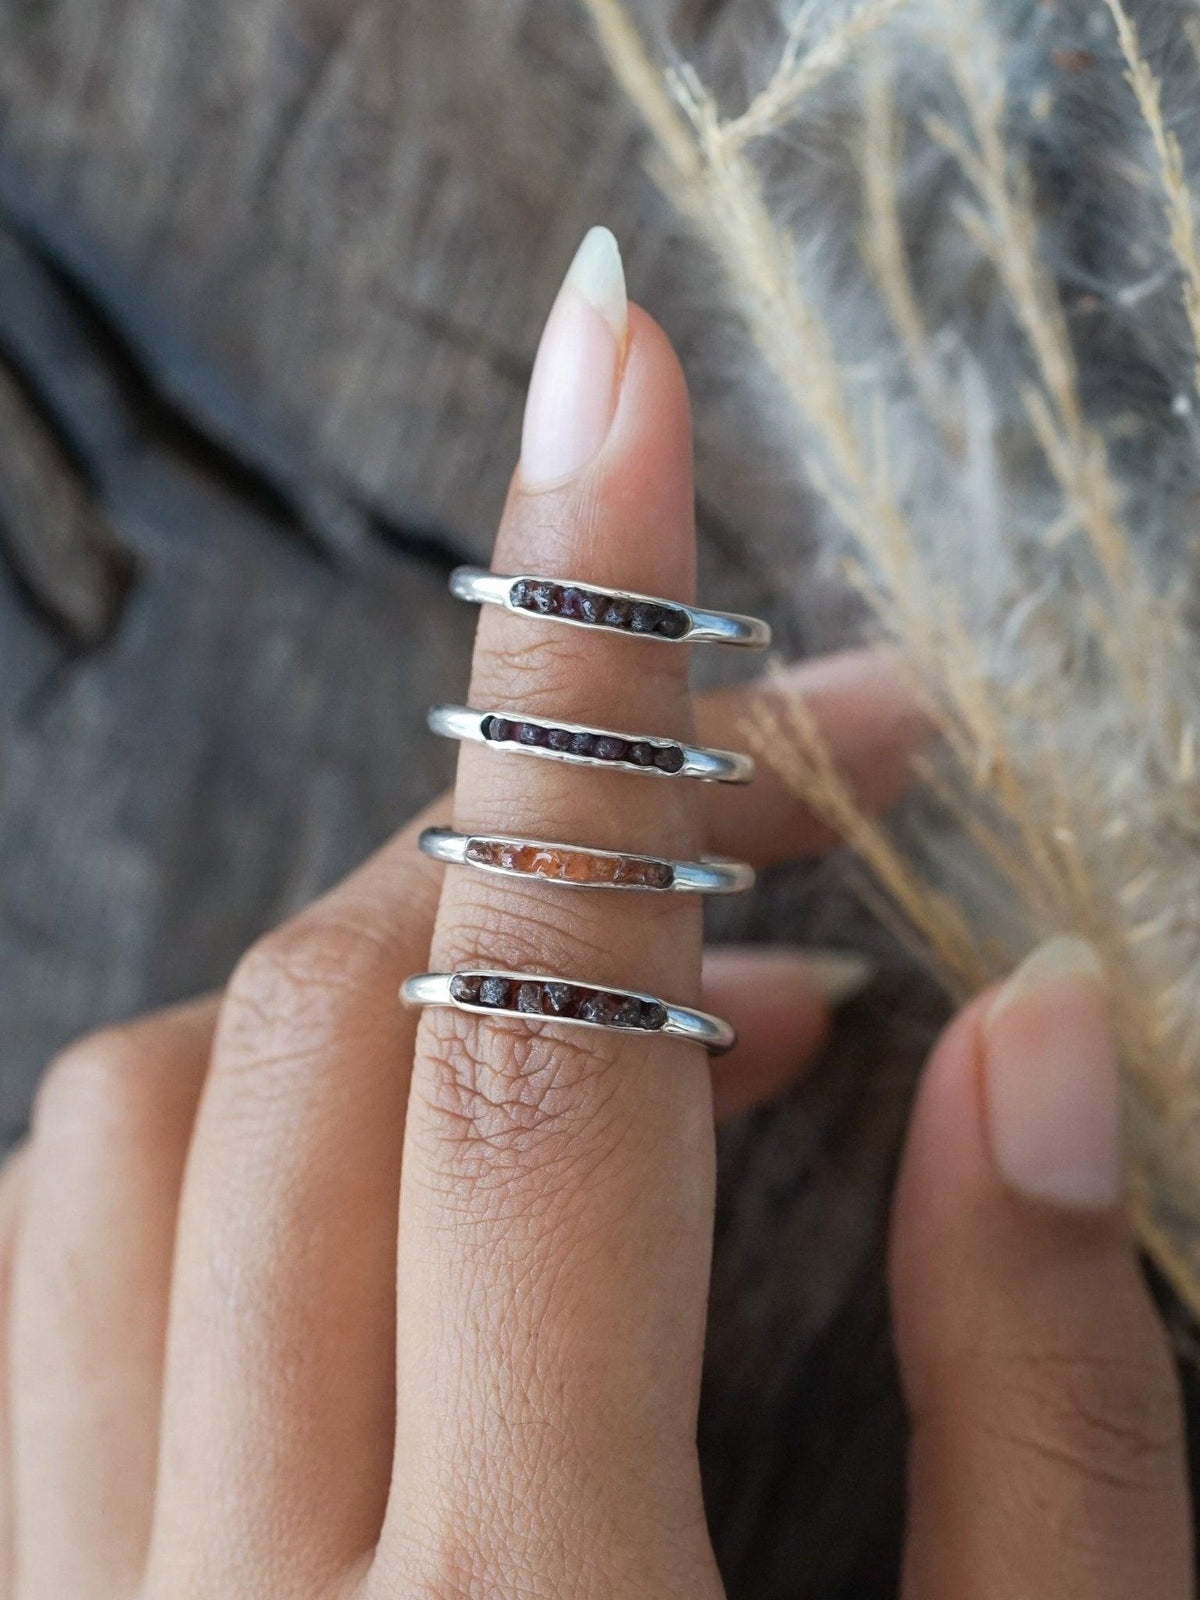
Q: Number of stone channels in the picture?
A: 4